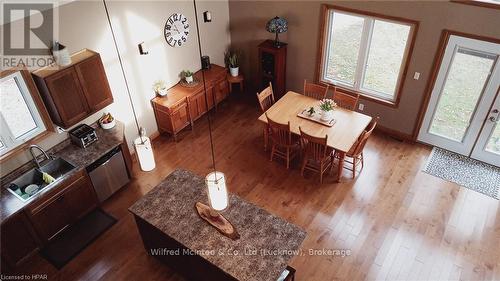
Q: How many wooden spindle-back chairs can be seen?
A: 6